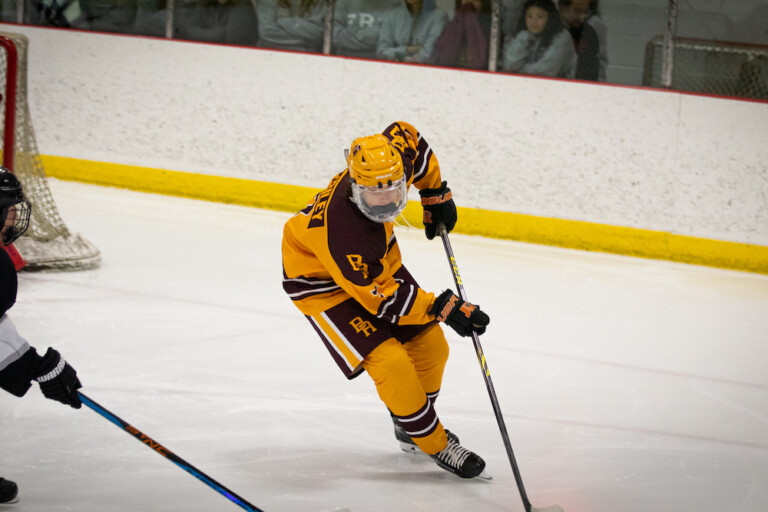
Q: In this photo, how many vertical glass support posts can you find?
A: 5